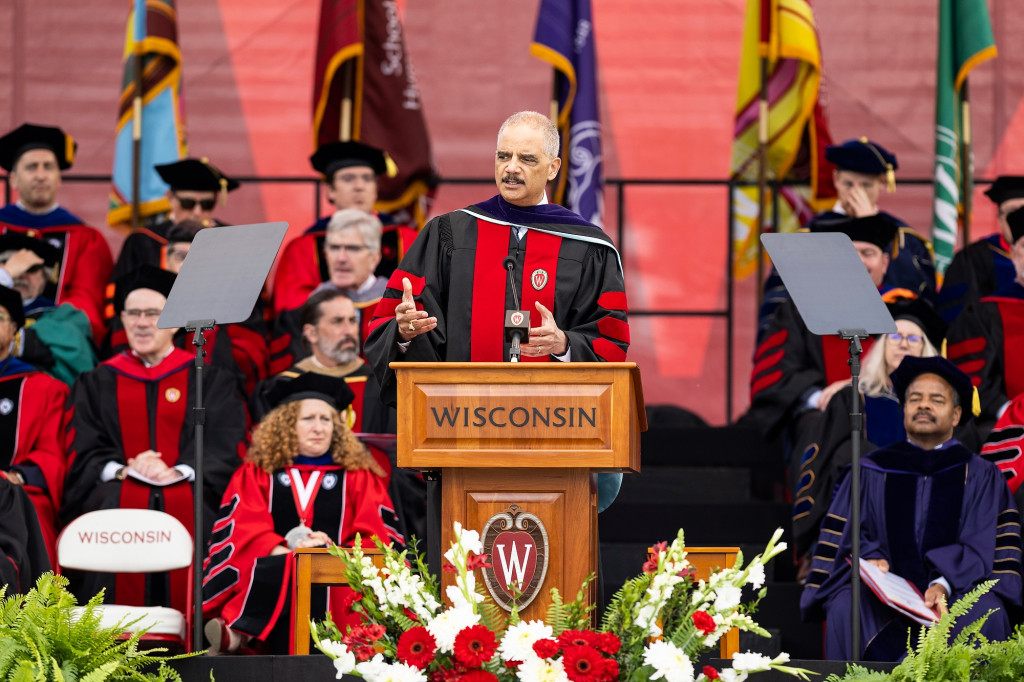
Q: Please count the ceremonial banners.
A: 5